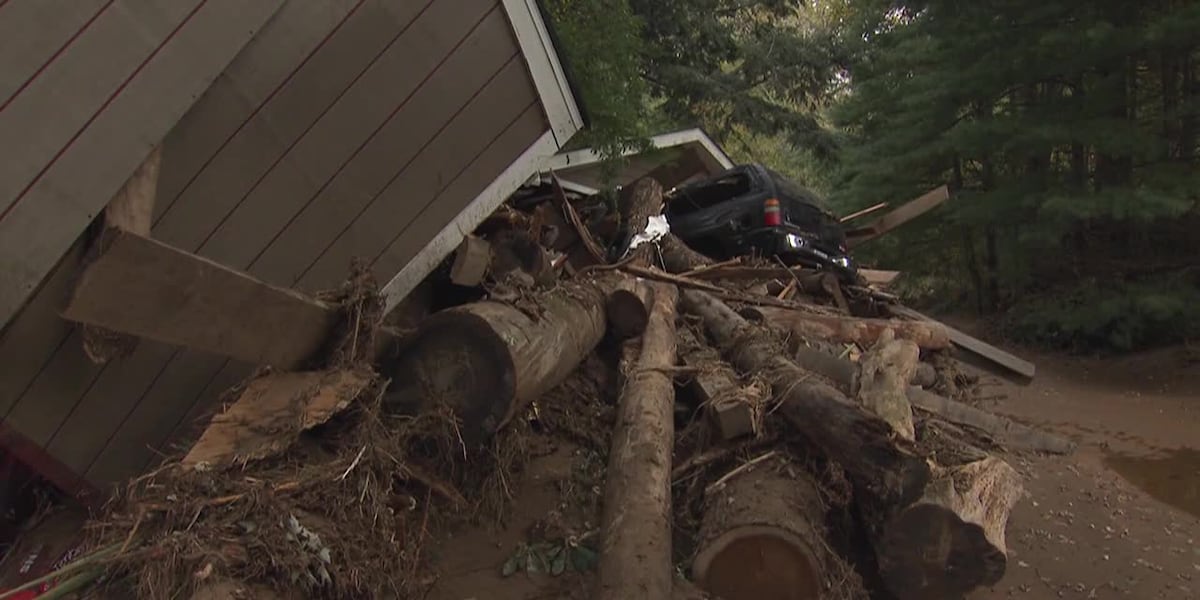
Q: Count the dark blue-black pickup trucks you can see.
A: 1